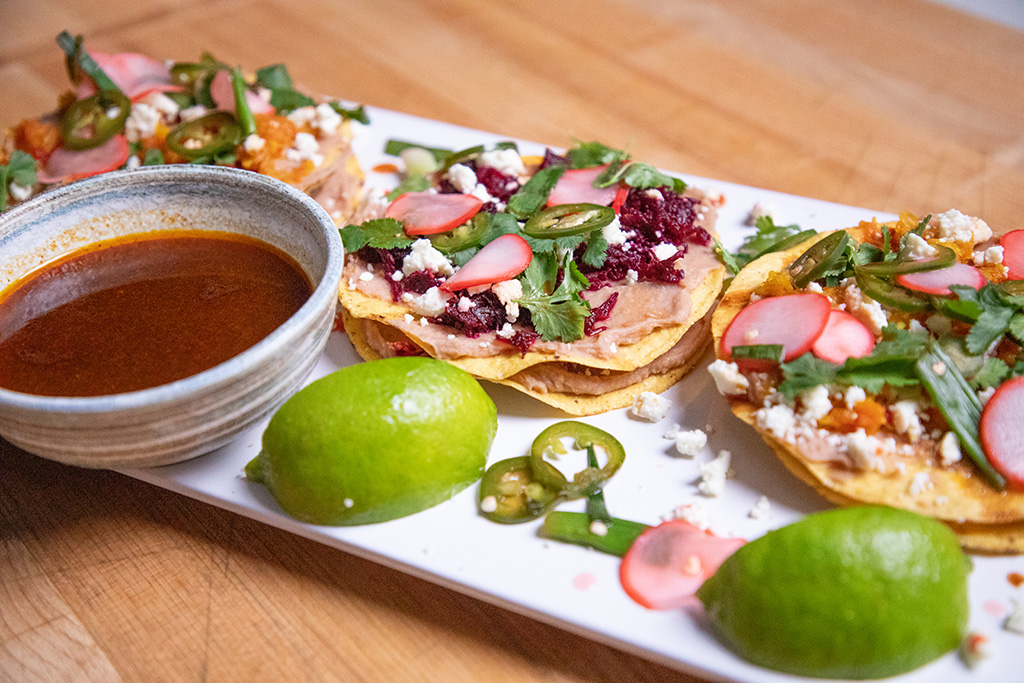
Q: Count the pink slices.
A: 12